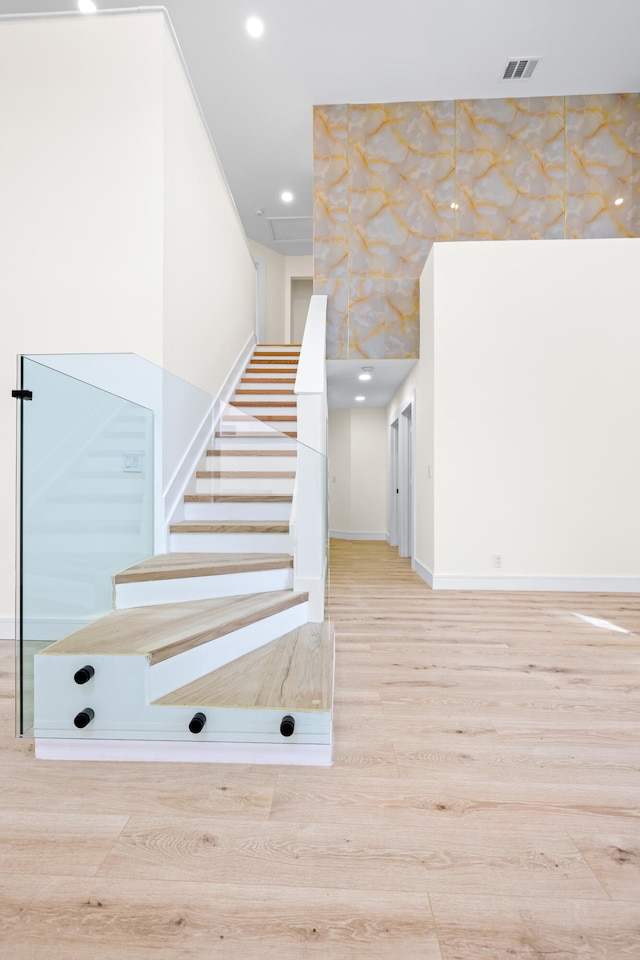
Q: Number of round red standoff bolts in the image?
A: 0